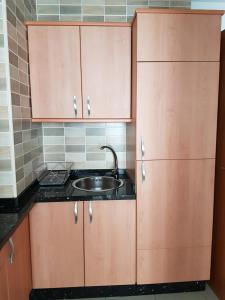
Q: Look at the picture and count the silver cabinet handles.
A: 7